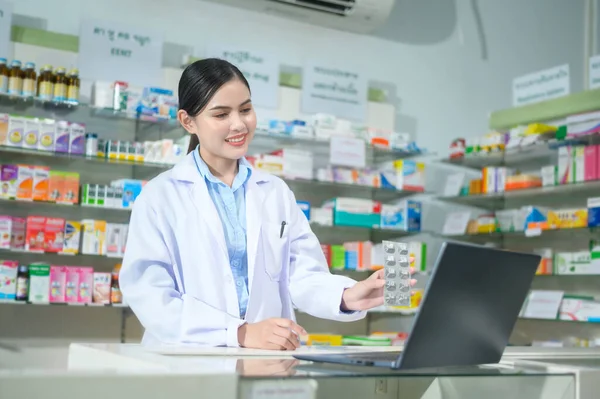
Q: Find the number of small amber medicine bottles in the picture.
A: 6